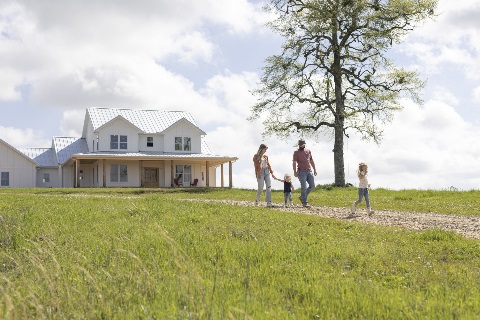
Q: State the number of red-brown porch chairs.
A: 2